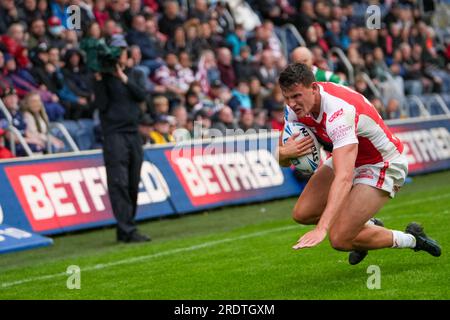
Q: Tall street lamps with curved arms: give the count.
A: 0